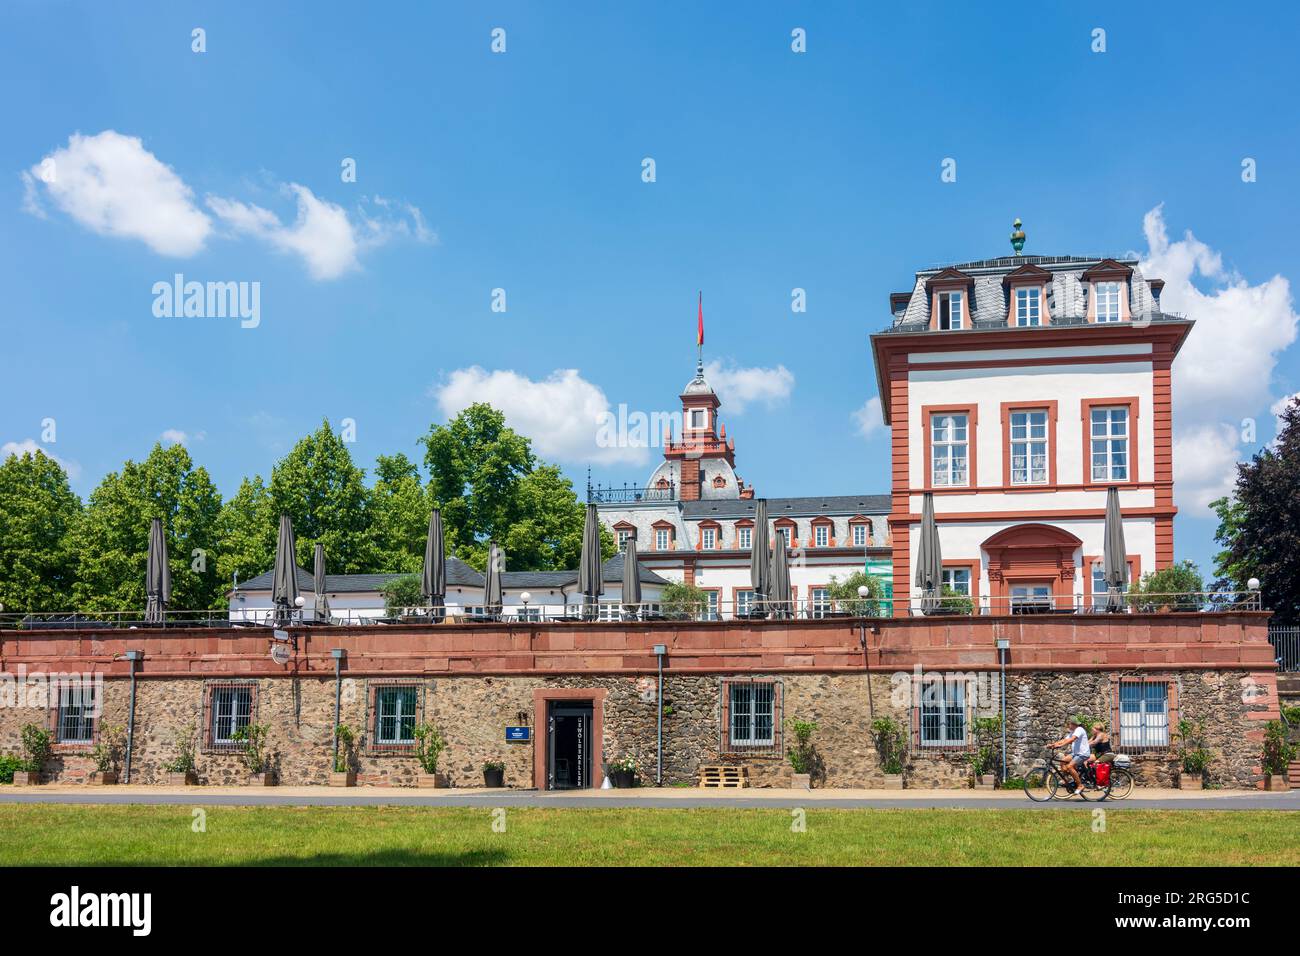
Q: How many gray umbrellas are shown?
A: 11